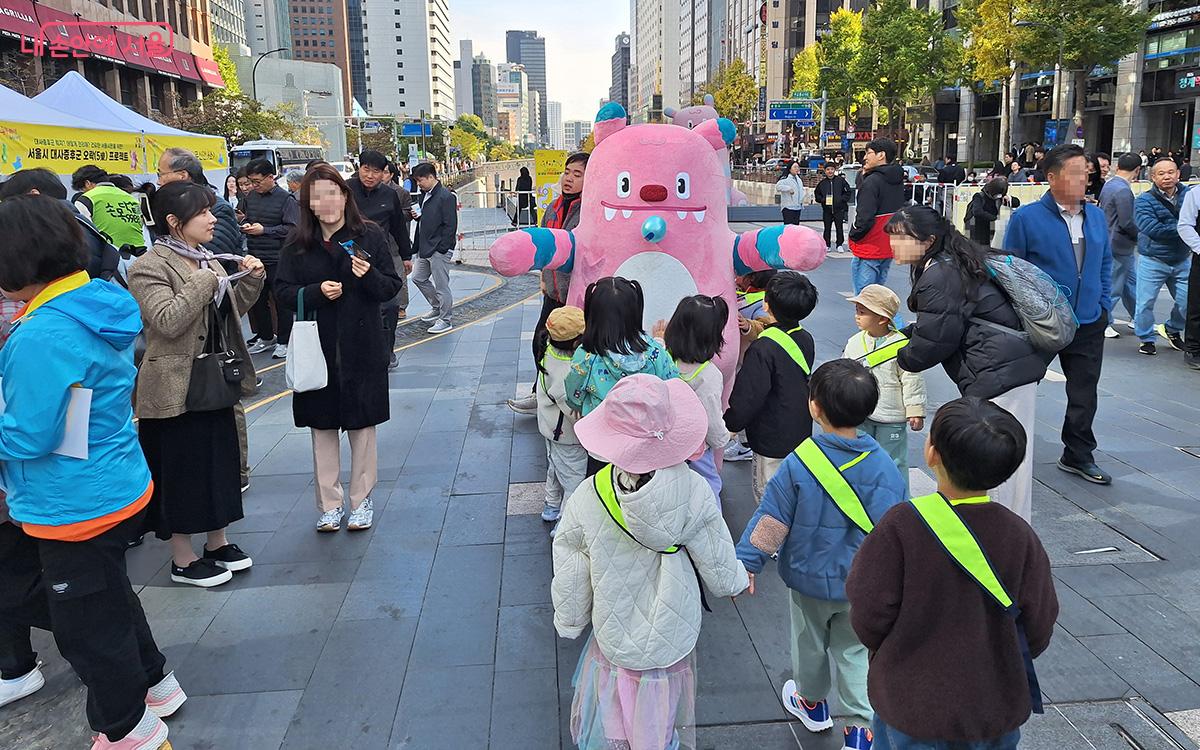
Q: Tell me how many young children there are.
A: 9